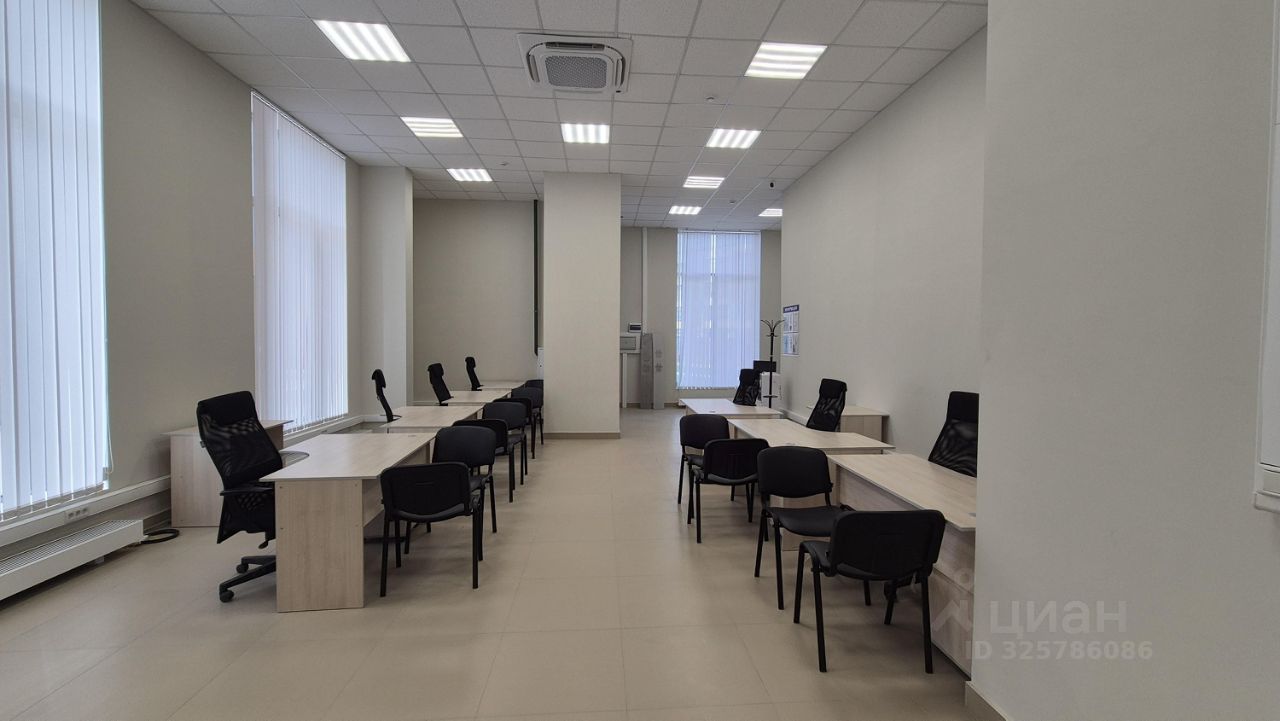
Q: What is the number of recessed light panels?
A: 9